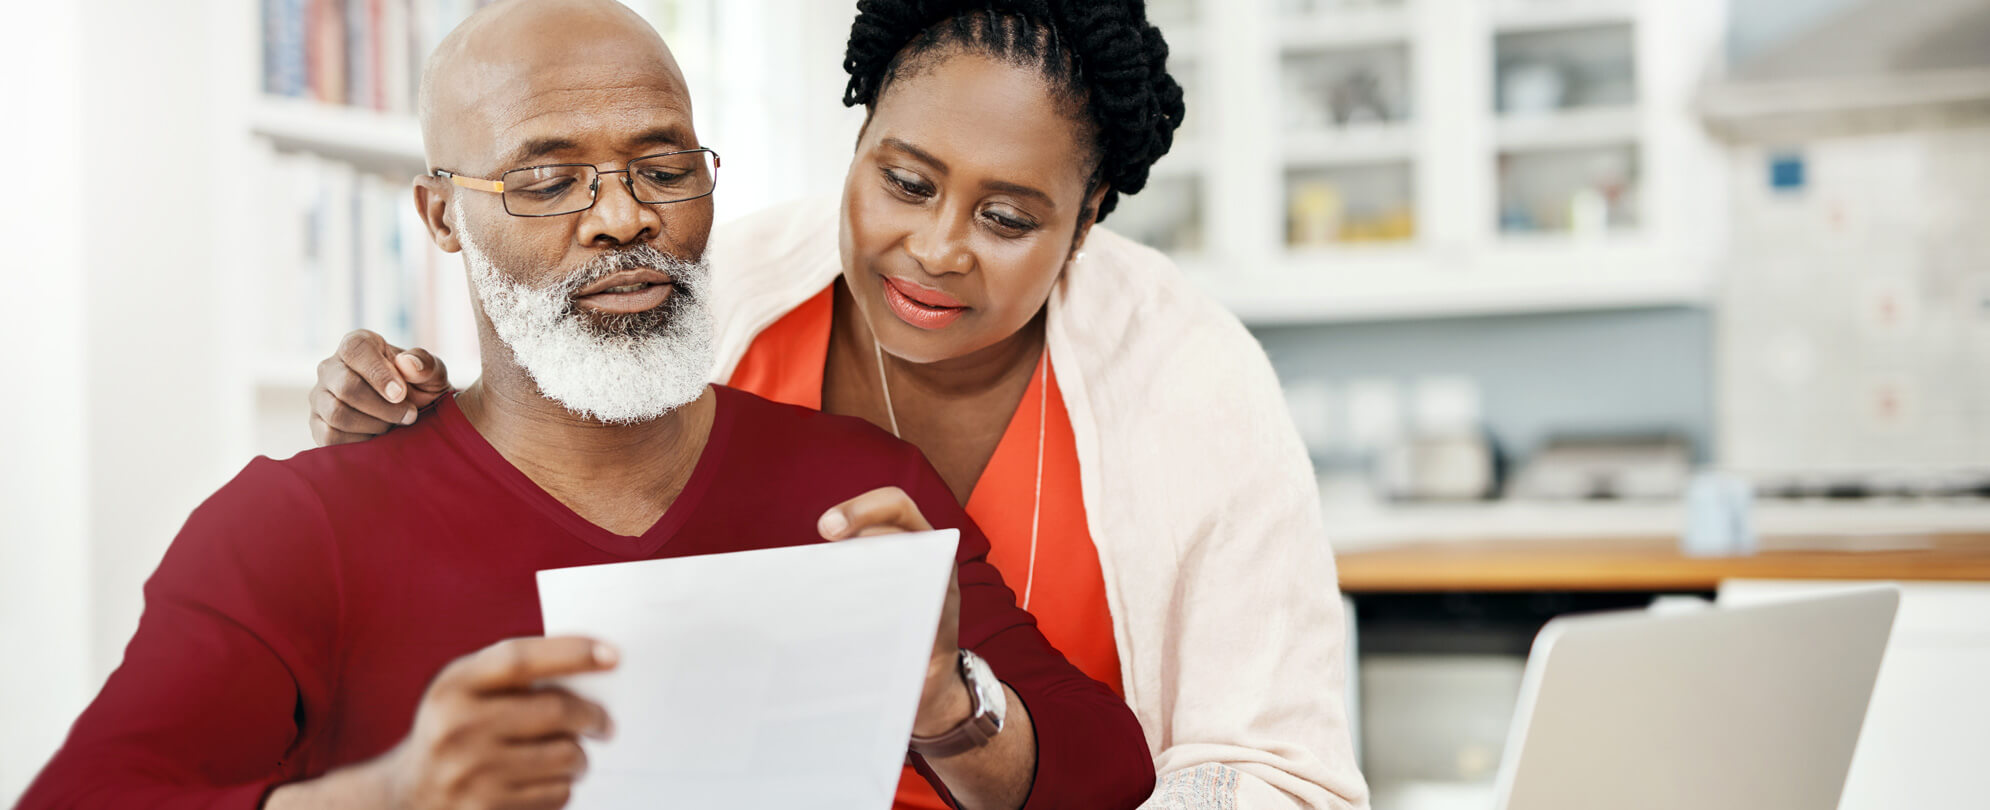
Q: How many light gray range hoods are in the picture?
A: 1